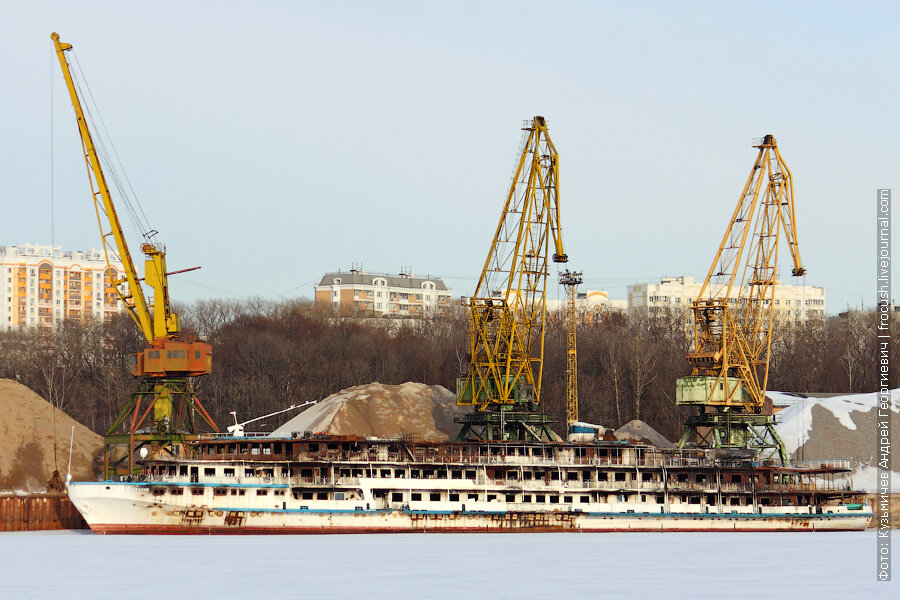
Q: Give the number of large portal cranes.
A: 3